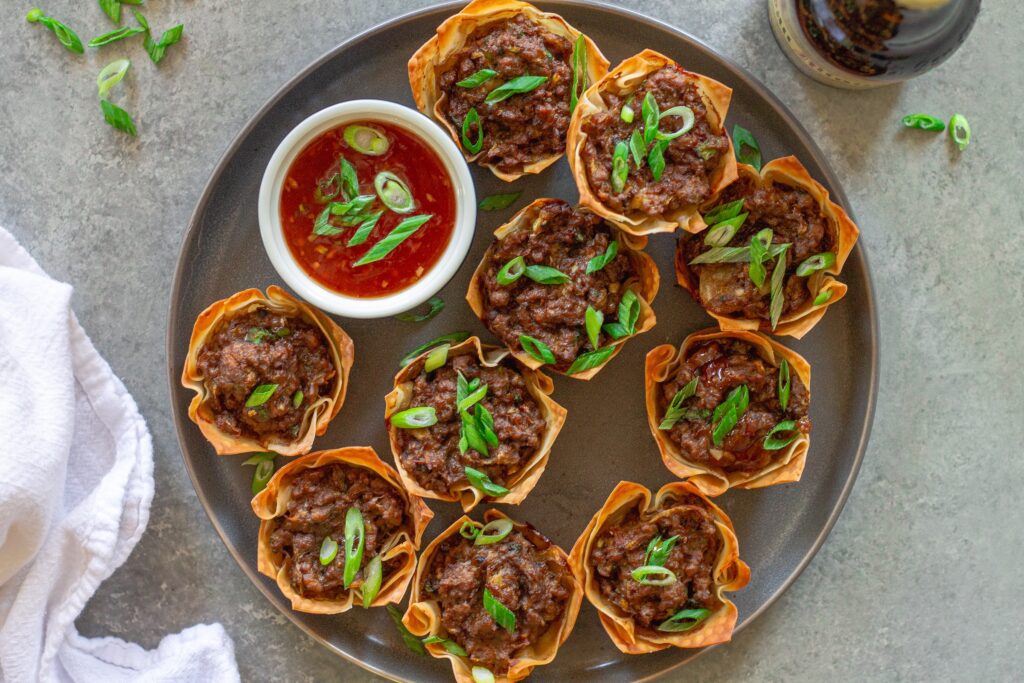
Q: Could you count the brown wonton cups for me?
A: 10